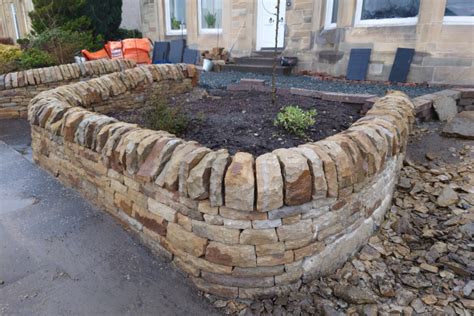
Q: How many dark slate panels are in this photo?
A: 5